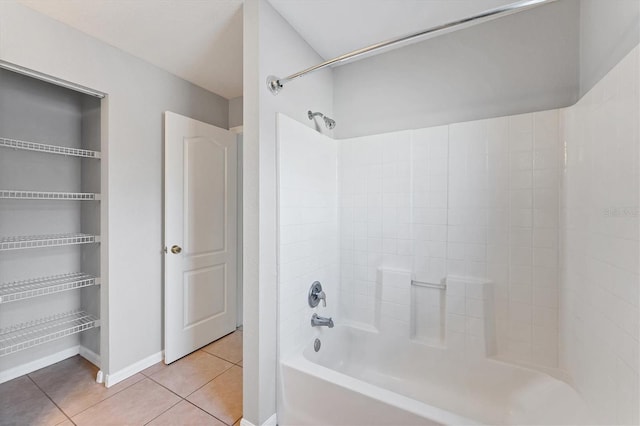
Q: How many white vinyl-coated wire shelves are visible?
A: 5